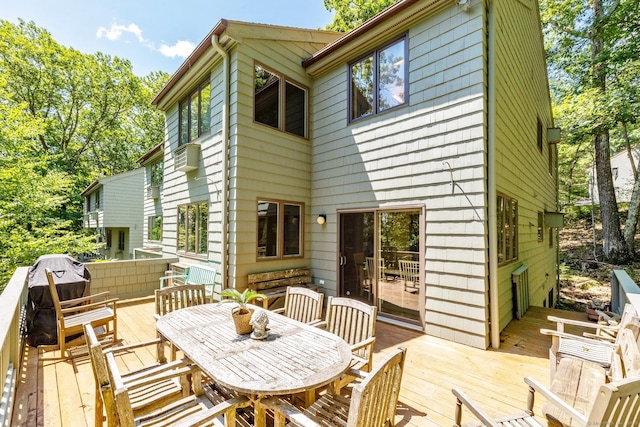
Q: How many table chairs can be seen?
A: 6